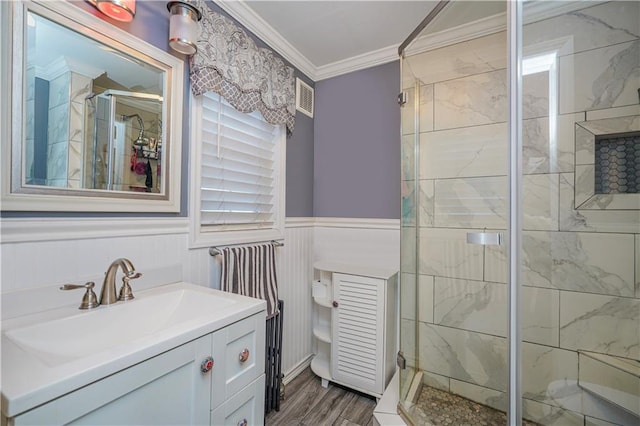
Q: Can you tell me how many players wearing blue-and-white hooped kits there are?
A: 0